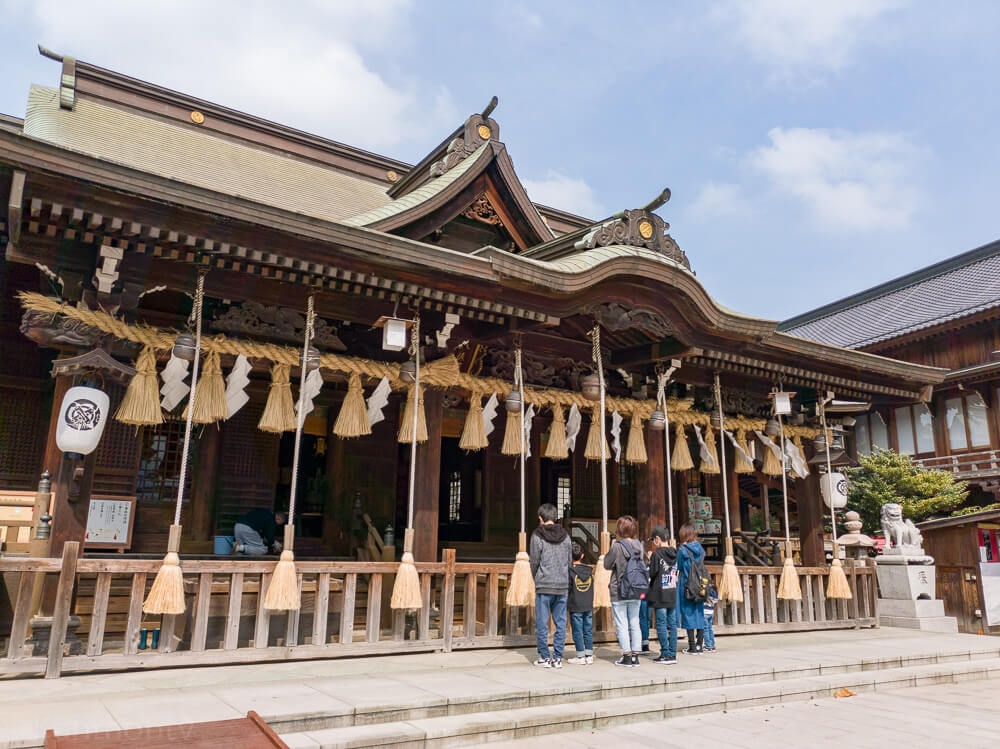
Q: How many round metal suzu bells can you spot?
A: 9